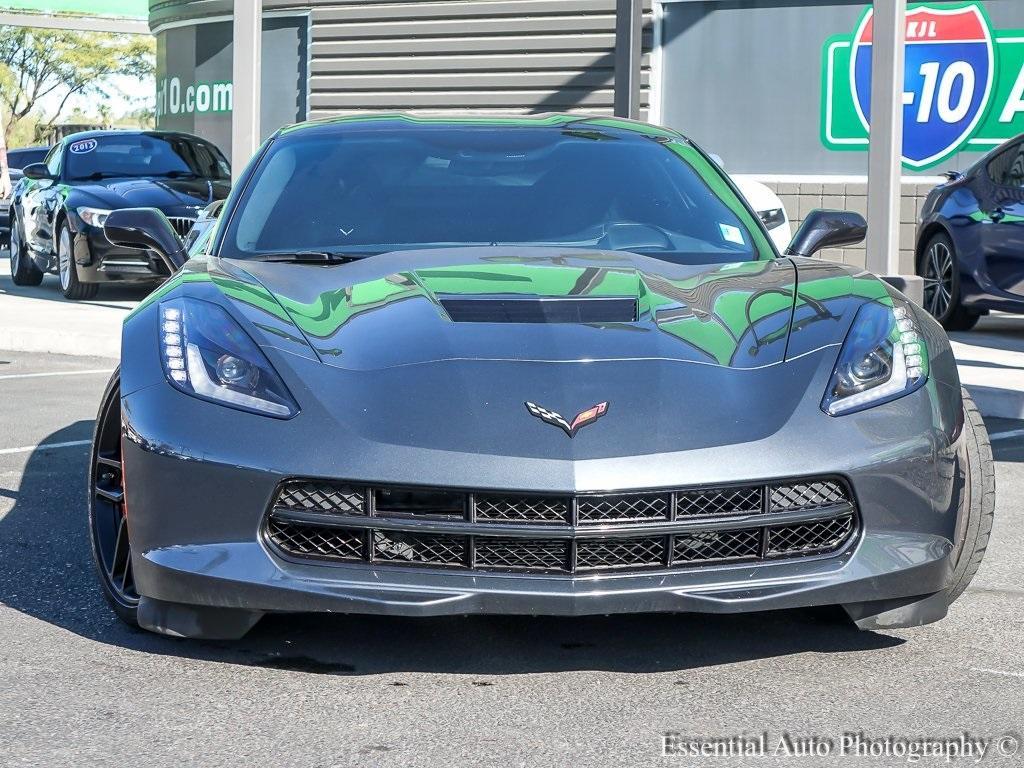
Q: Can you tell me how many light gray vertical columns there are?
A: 2